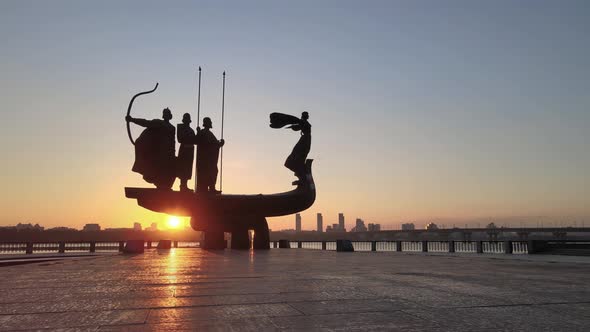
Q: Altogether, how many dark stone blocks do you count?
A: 4